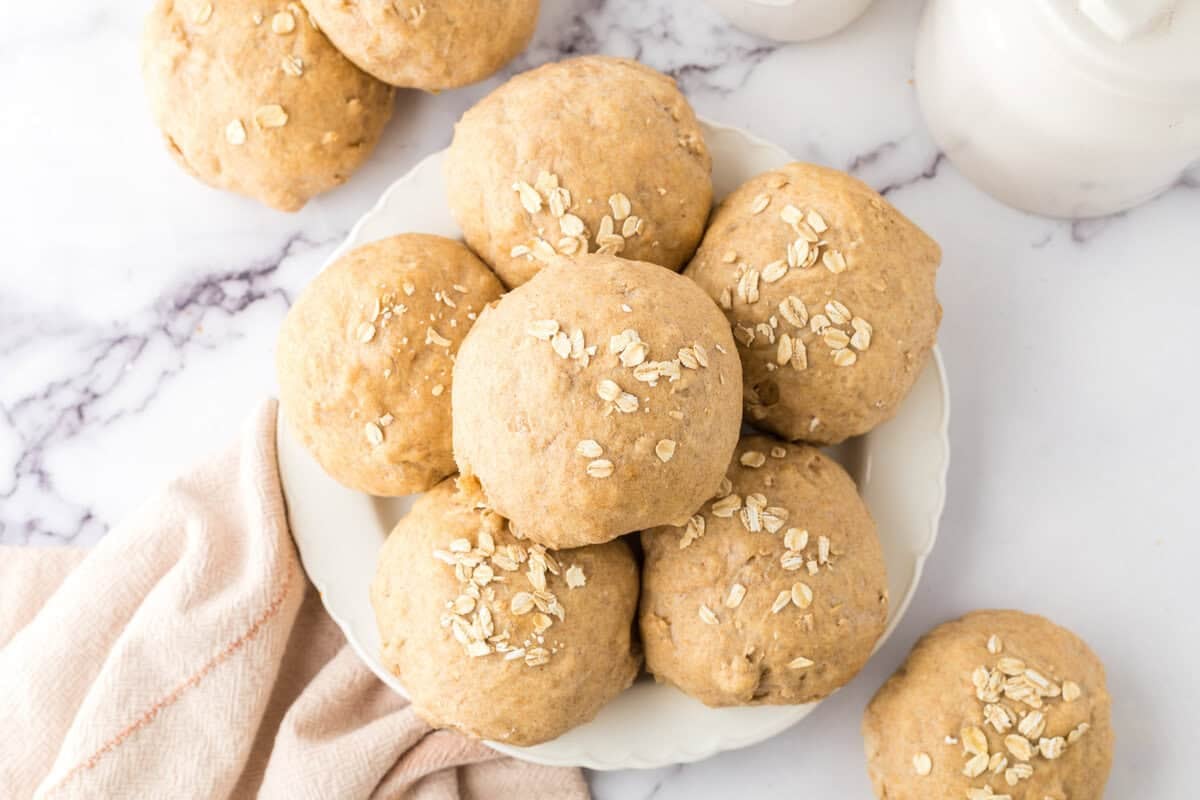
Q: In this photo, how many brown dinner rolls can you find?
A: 9